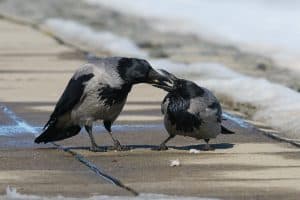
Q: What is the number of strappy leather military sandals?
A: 0